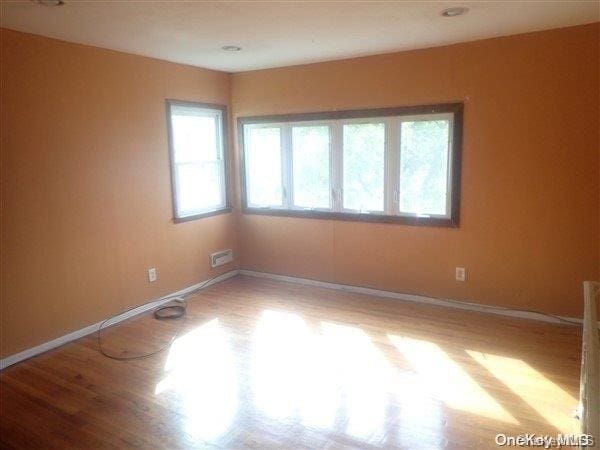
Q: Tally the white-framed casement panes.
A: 4